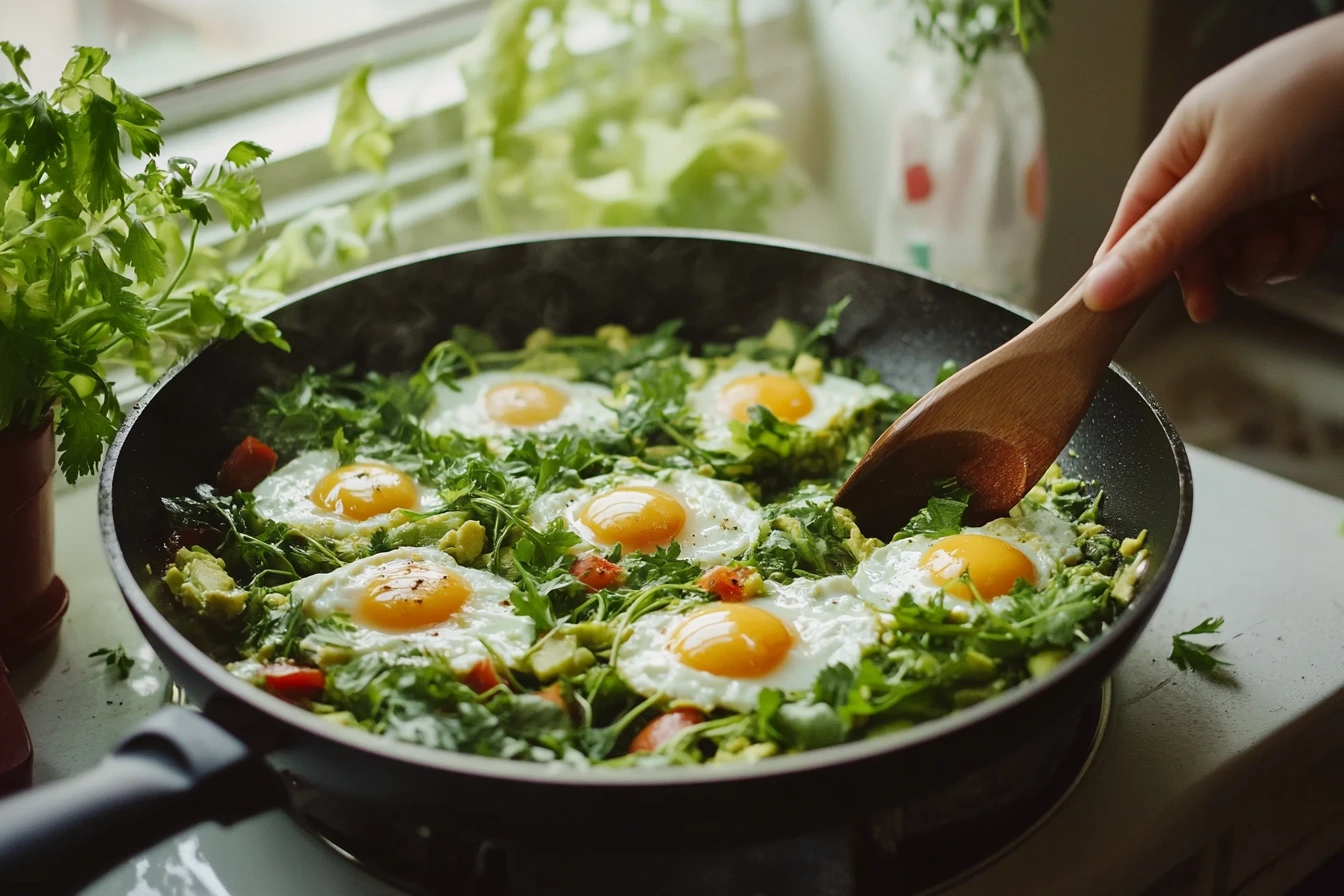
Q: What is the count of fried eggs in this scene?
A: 7